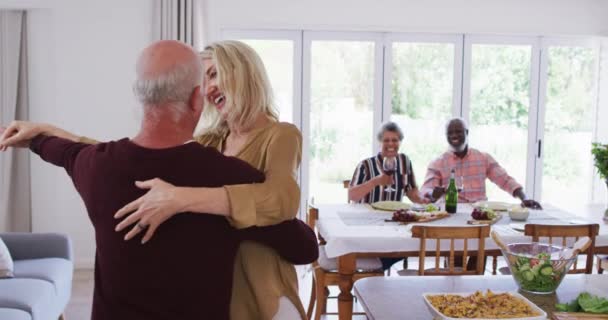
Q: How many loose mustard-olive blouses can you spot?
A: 1